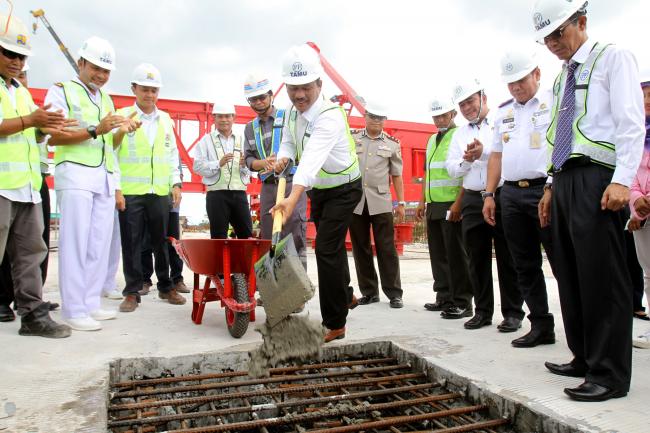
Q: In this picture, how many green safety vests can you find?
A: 7